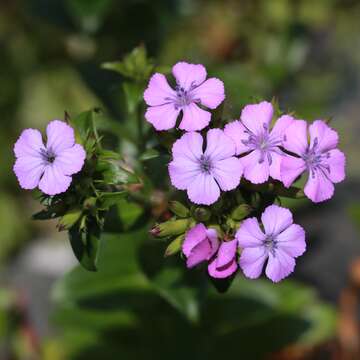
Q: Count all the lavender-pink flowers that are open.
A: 6